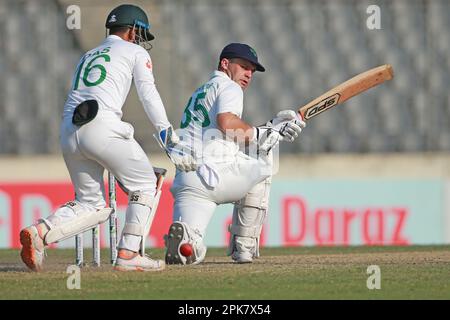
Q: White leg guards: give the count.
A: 3